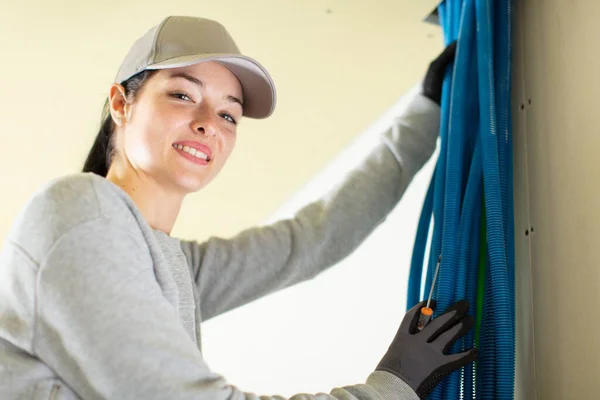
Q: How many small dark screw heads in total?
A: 4